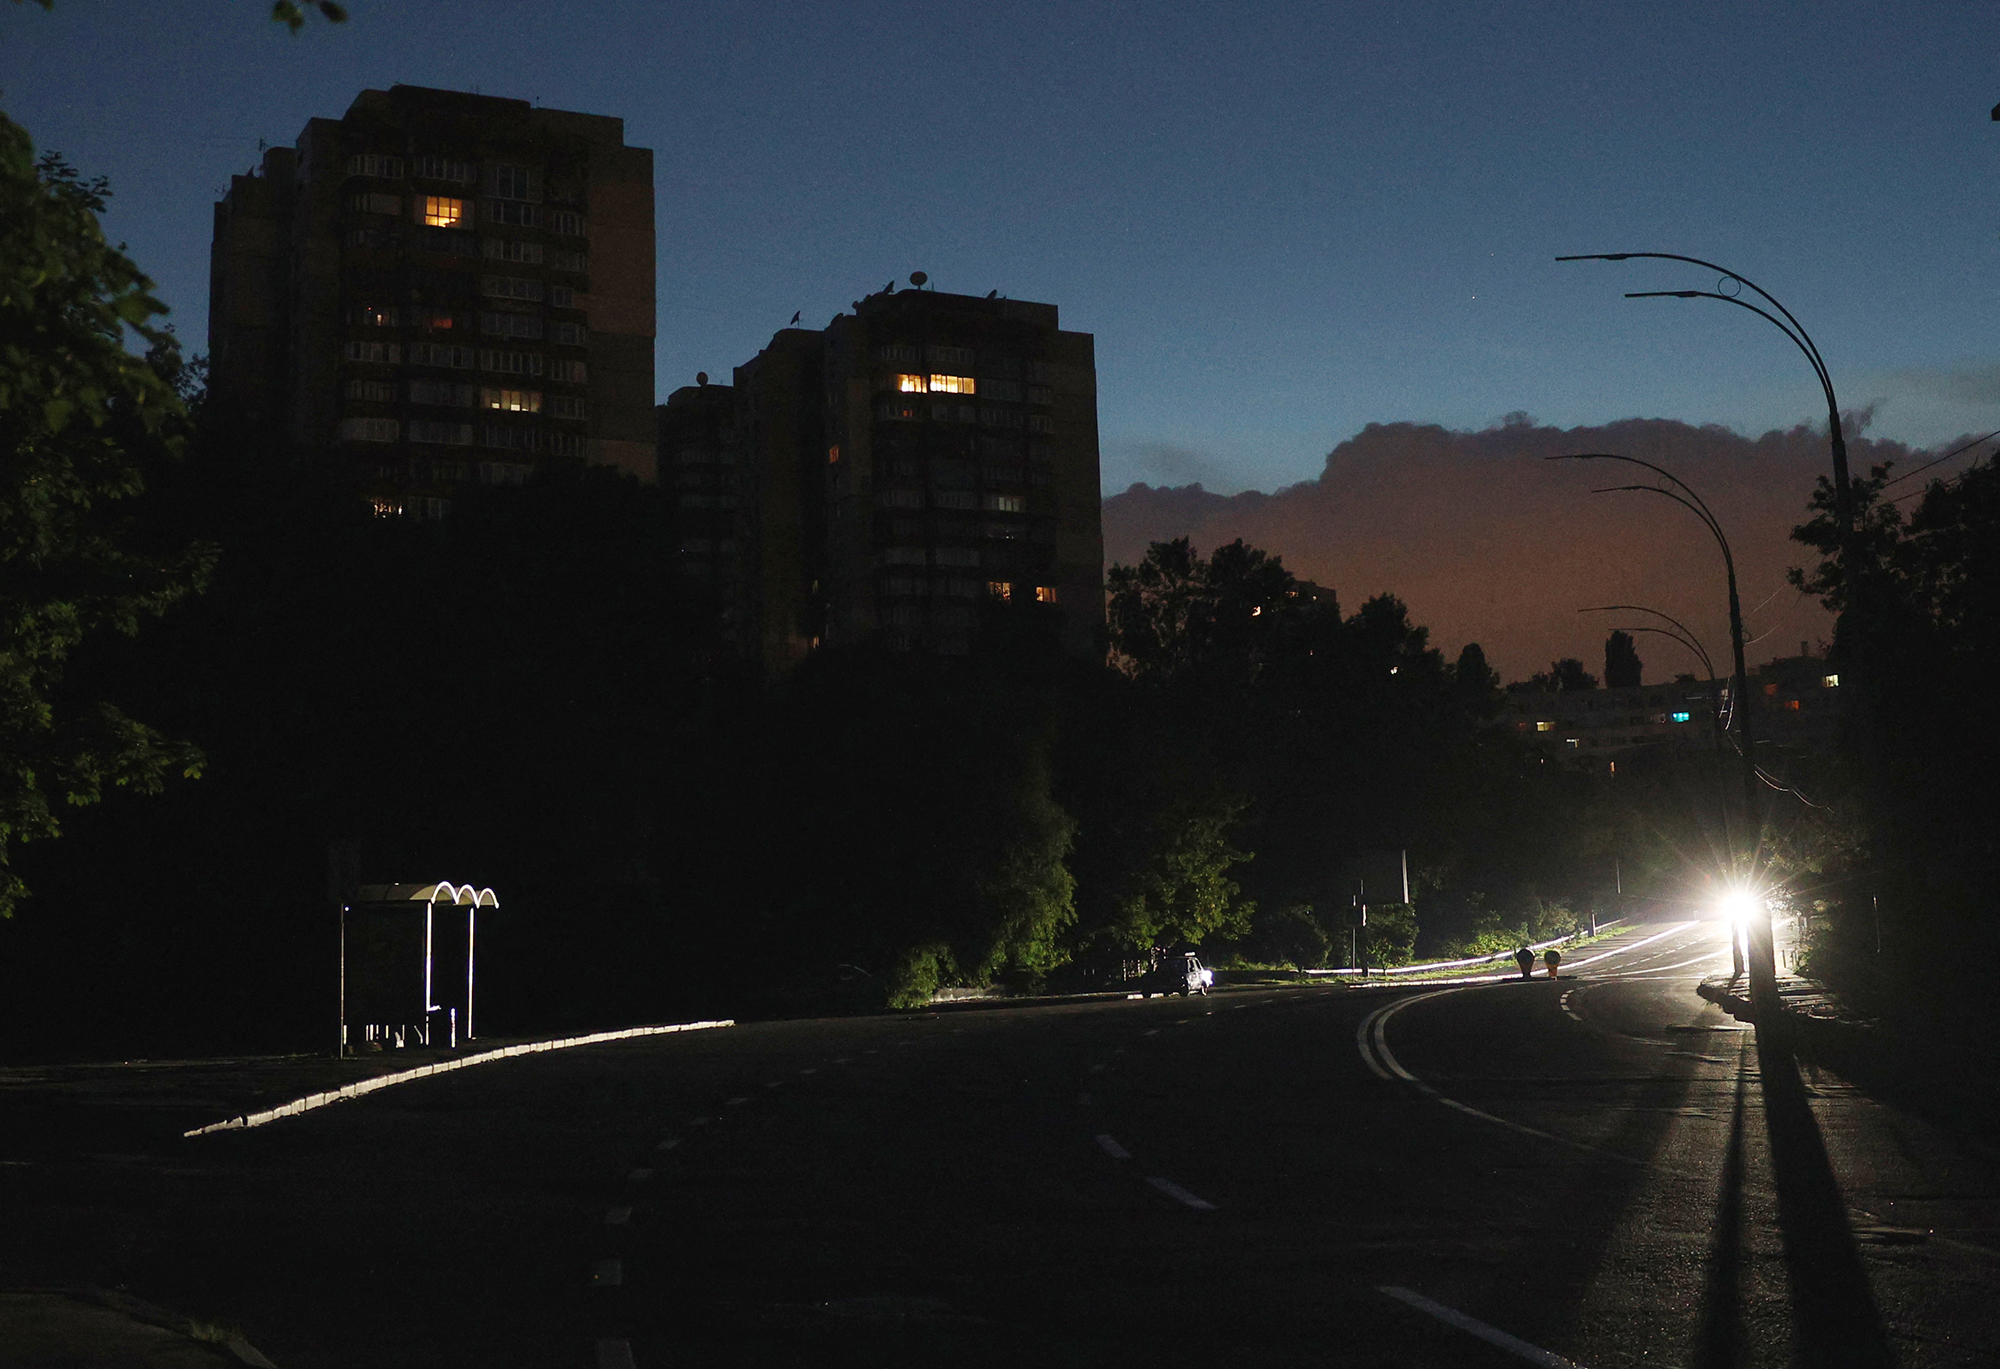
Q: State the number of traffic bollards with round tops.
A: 2